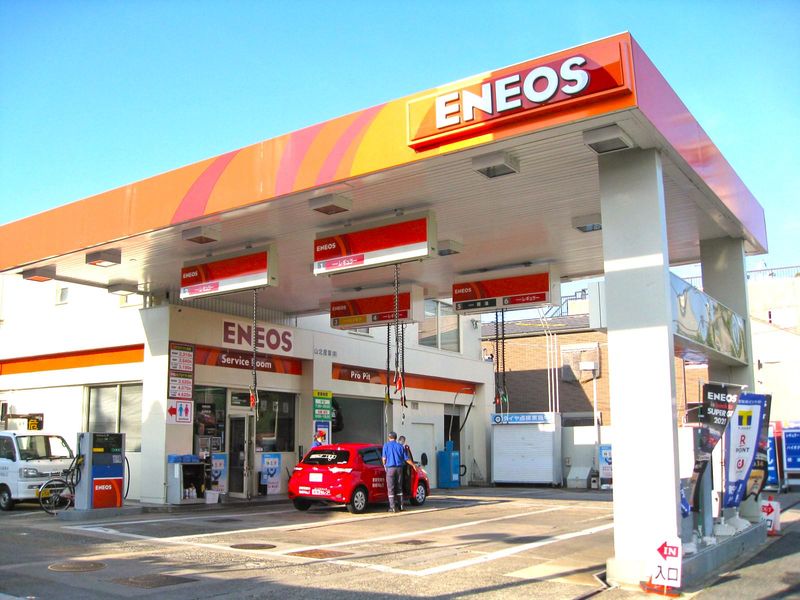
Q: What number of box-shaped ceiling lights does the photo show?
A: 9